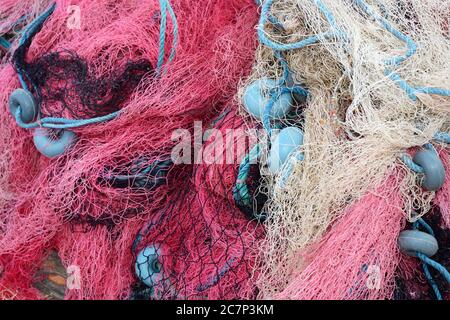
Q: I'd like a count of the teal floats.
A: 7